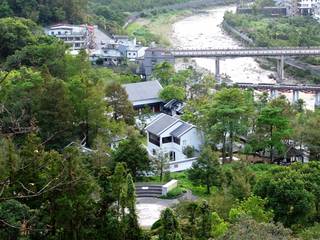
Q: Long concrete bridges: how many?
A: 2